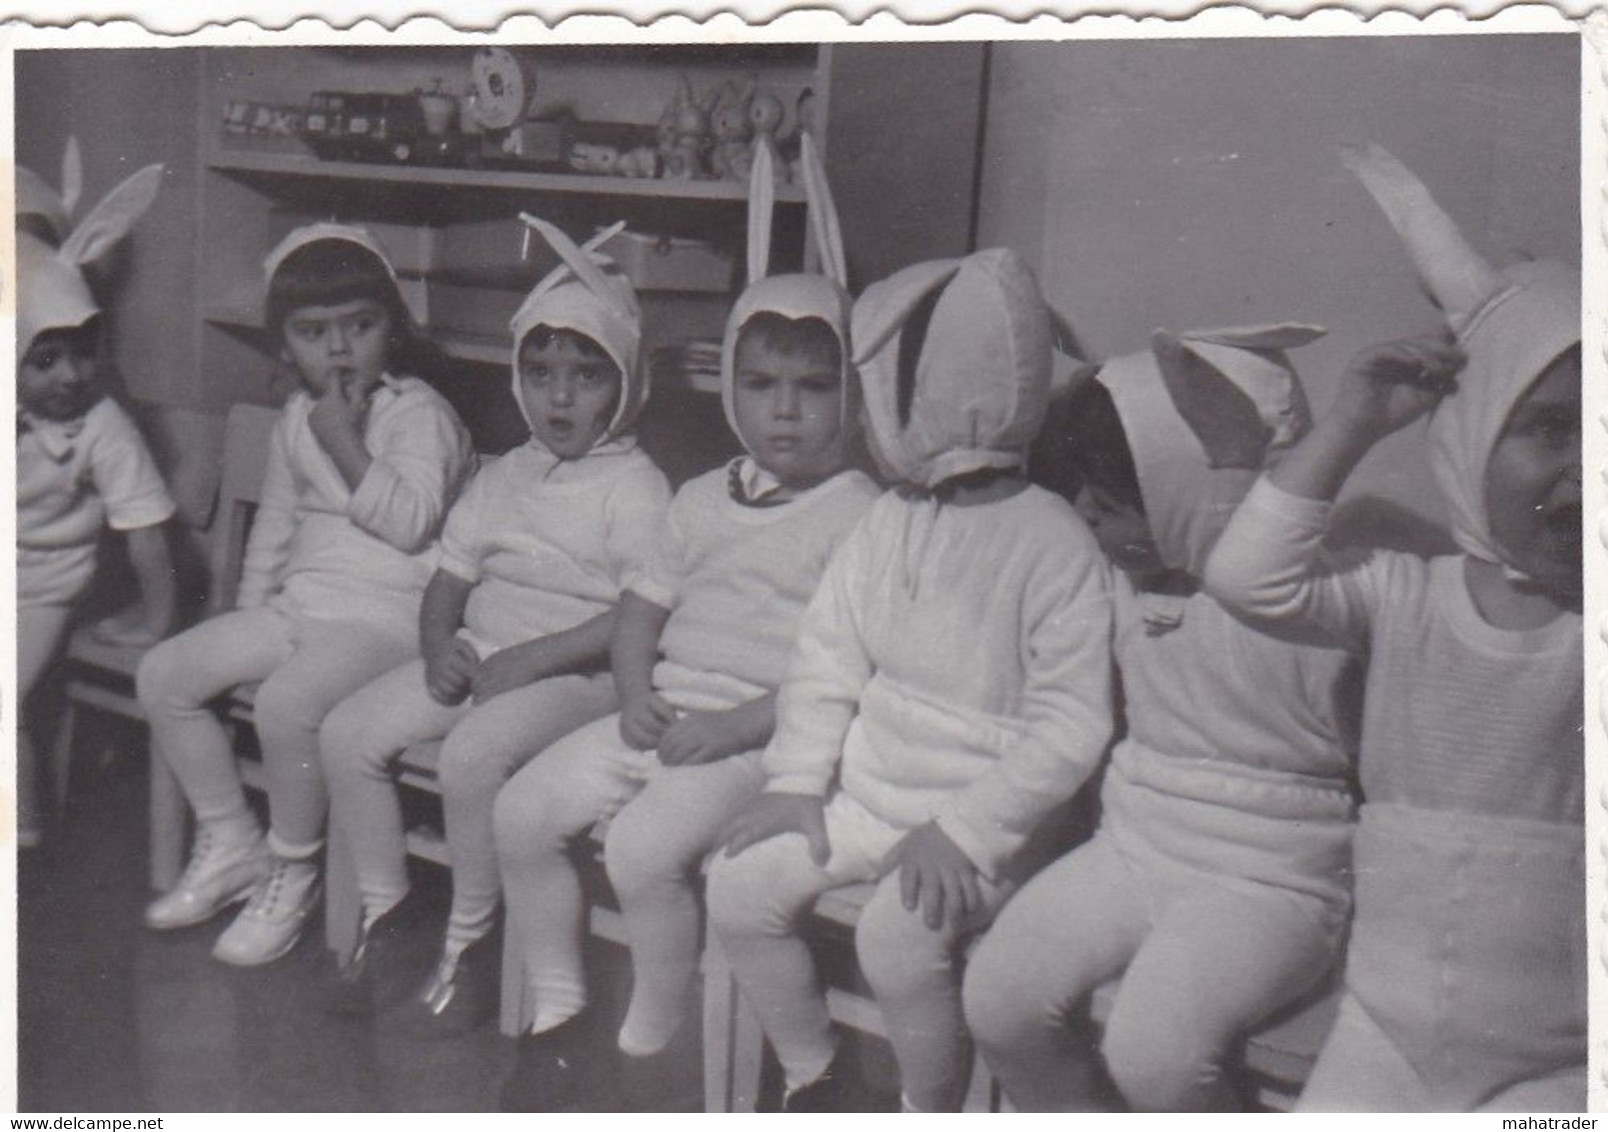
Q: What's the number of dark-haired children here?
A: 5